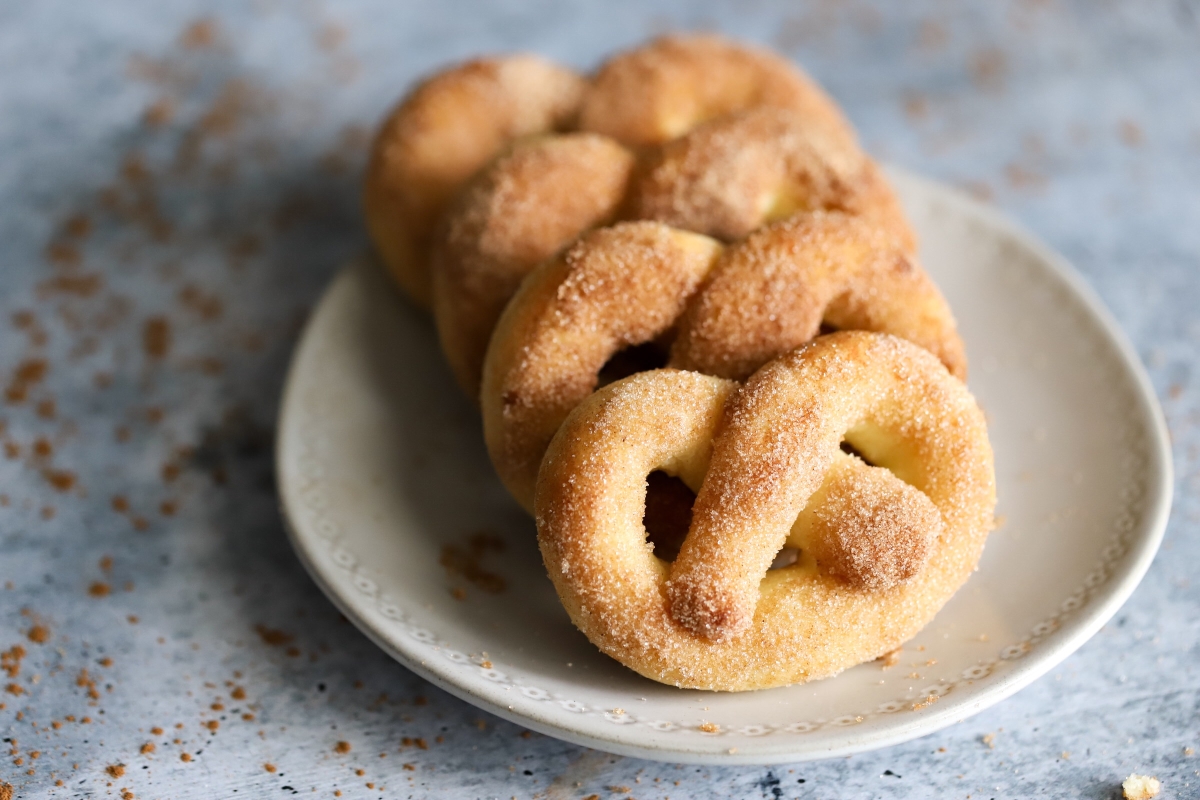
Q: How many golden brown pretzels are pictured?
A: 4